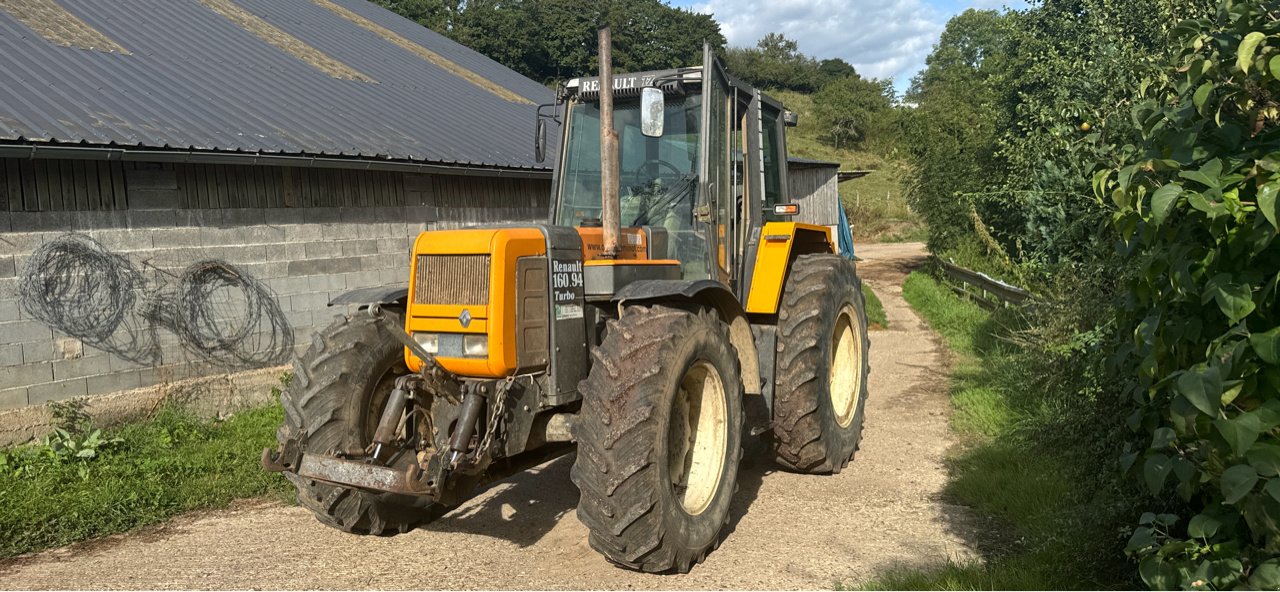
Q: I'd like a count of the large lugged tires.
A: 3